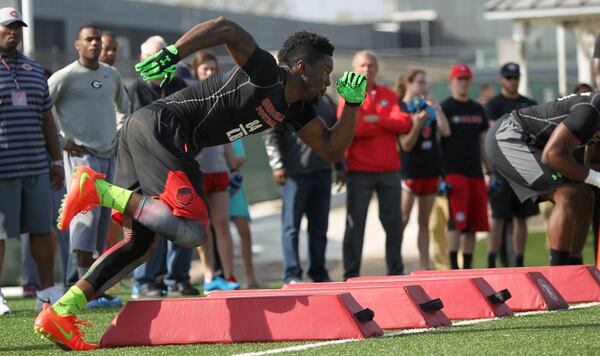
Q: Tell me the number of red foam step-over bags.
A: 5